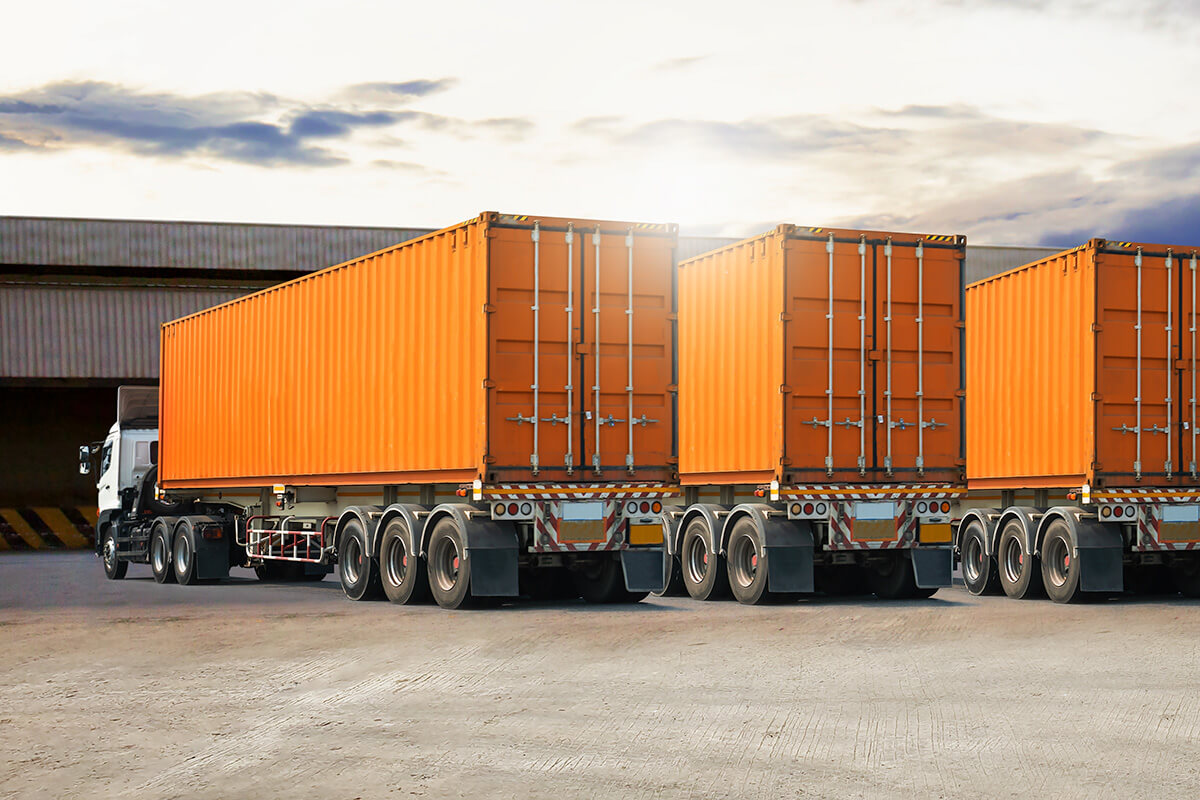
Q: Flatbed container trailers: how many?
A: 3